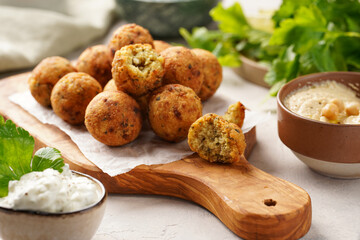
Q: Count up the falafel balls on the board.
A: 12